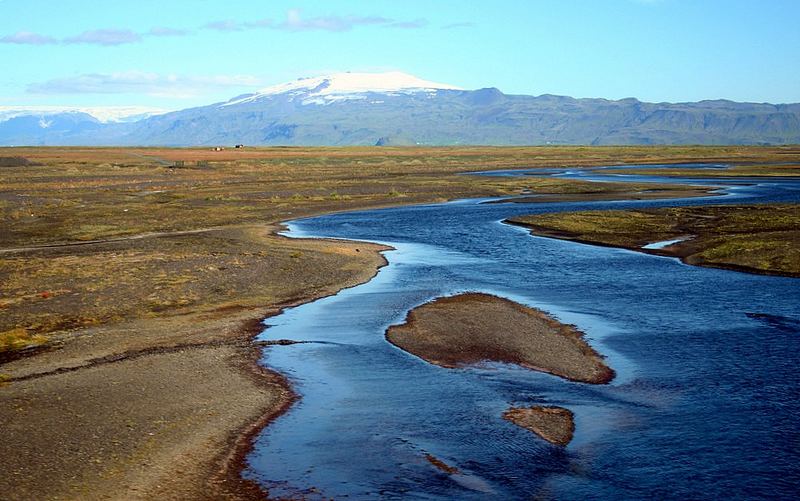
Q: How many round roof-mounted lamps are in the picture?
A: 0